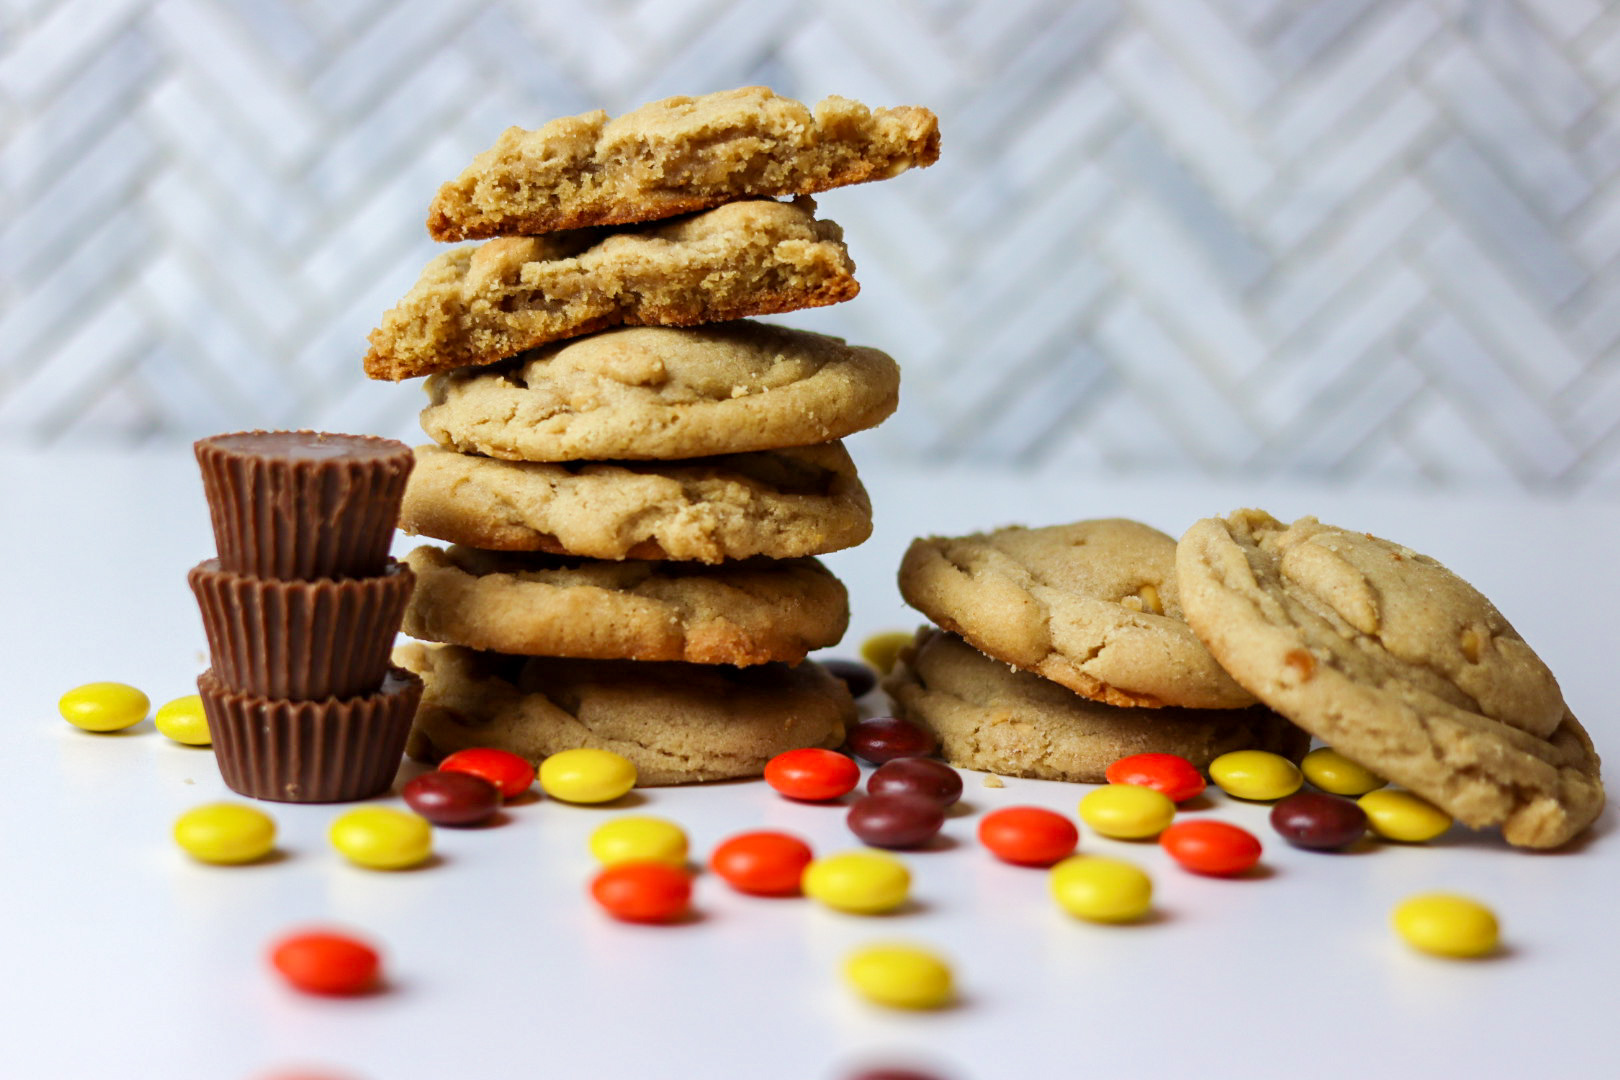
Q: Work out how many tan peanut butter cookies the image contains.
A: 9